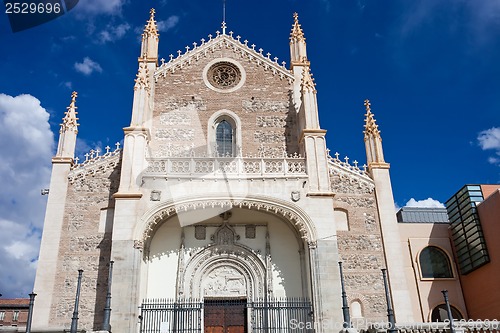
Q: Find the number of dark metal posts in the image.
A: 6